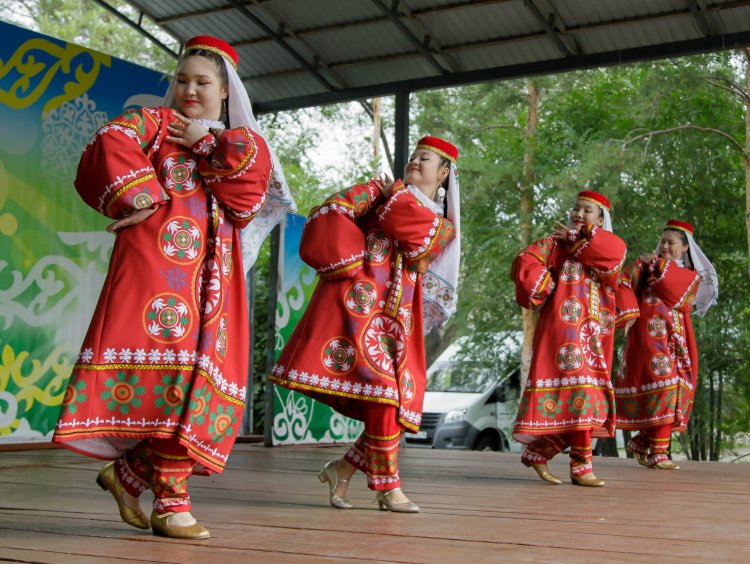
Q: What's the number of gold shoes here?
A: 6